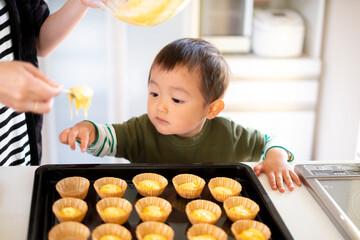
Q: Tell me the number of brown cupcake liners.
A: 15